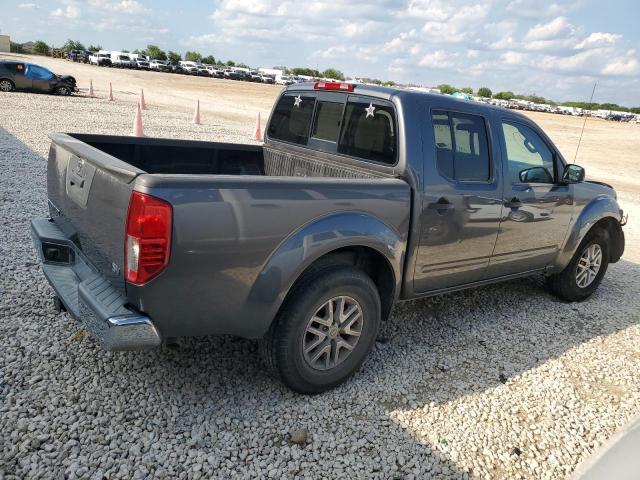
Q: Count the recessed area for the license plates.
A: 1